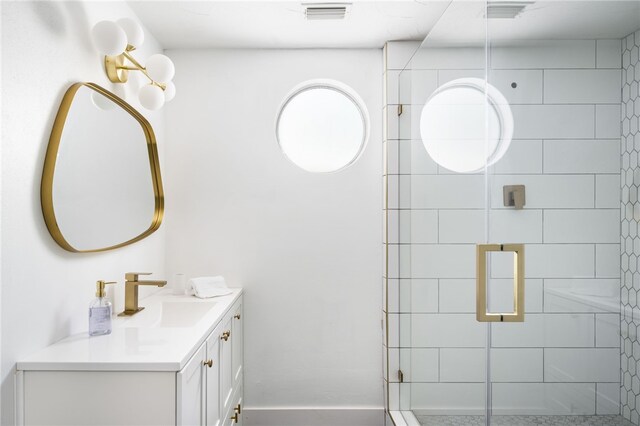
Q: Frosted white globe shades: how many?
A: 5